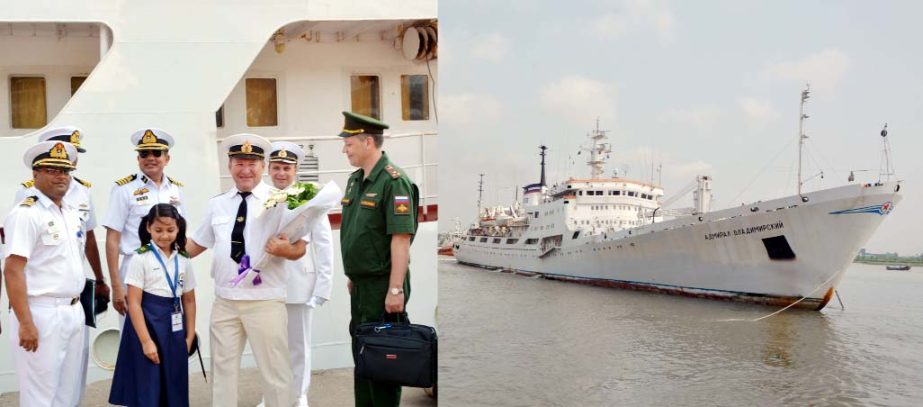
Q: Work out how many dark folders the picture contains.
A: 1